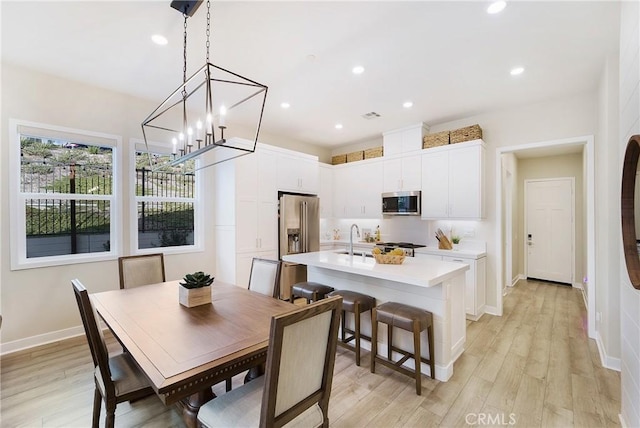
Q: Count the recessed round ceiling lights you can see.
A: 7